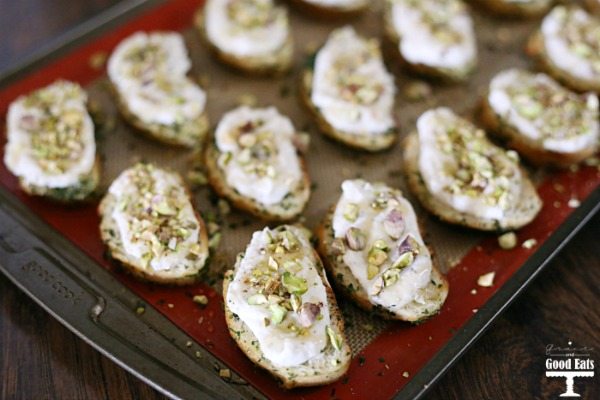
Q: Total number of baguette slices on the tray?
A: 14